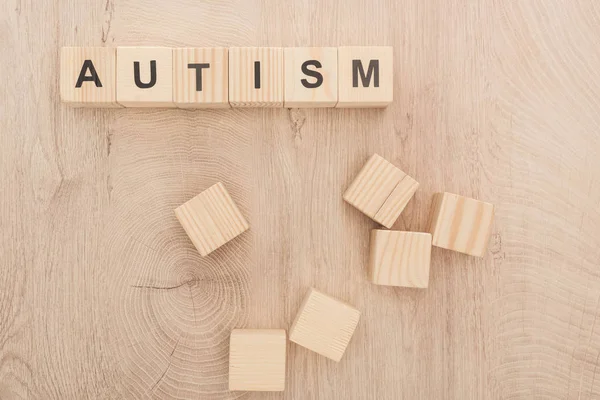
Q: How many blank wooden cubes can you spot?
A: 6